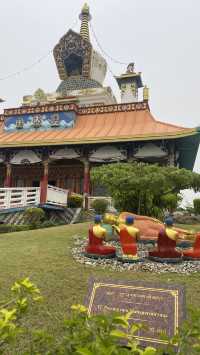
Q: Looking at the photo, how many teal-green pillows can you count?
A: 1